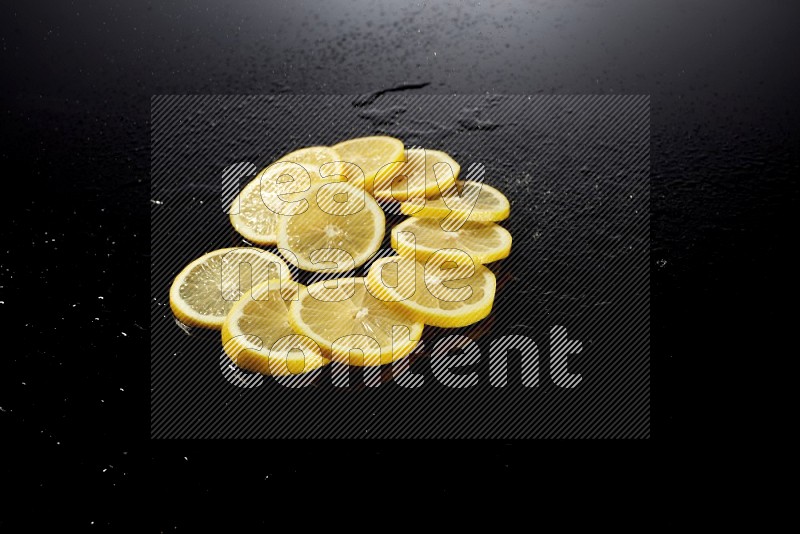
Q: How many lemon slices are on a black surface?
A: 11